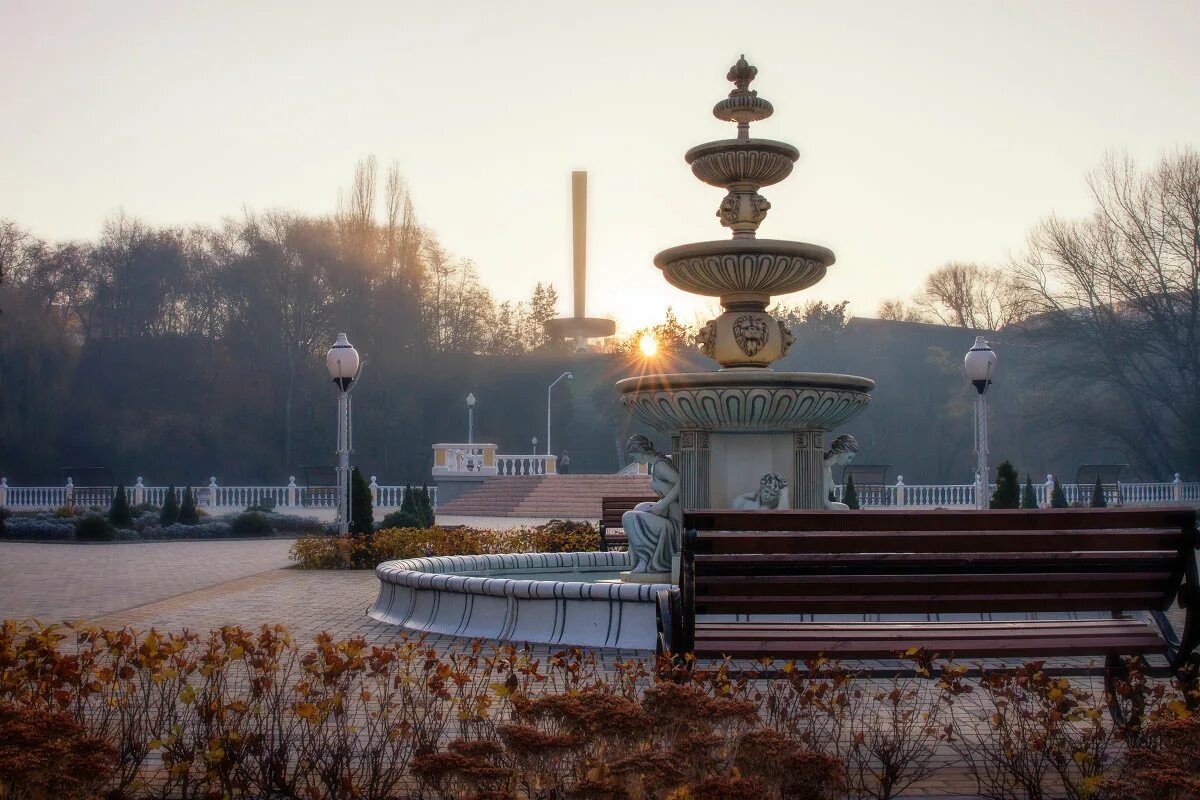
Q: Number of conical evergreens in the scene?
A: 11